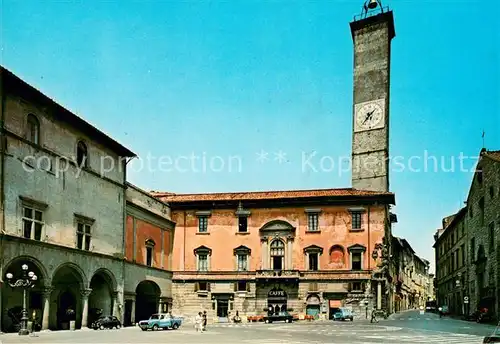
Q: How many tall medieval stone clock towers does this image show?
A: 1